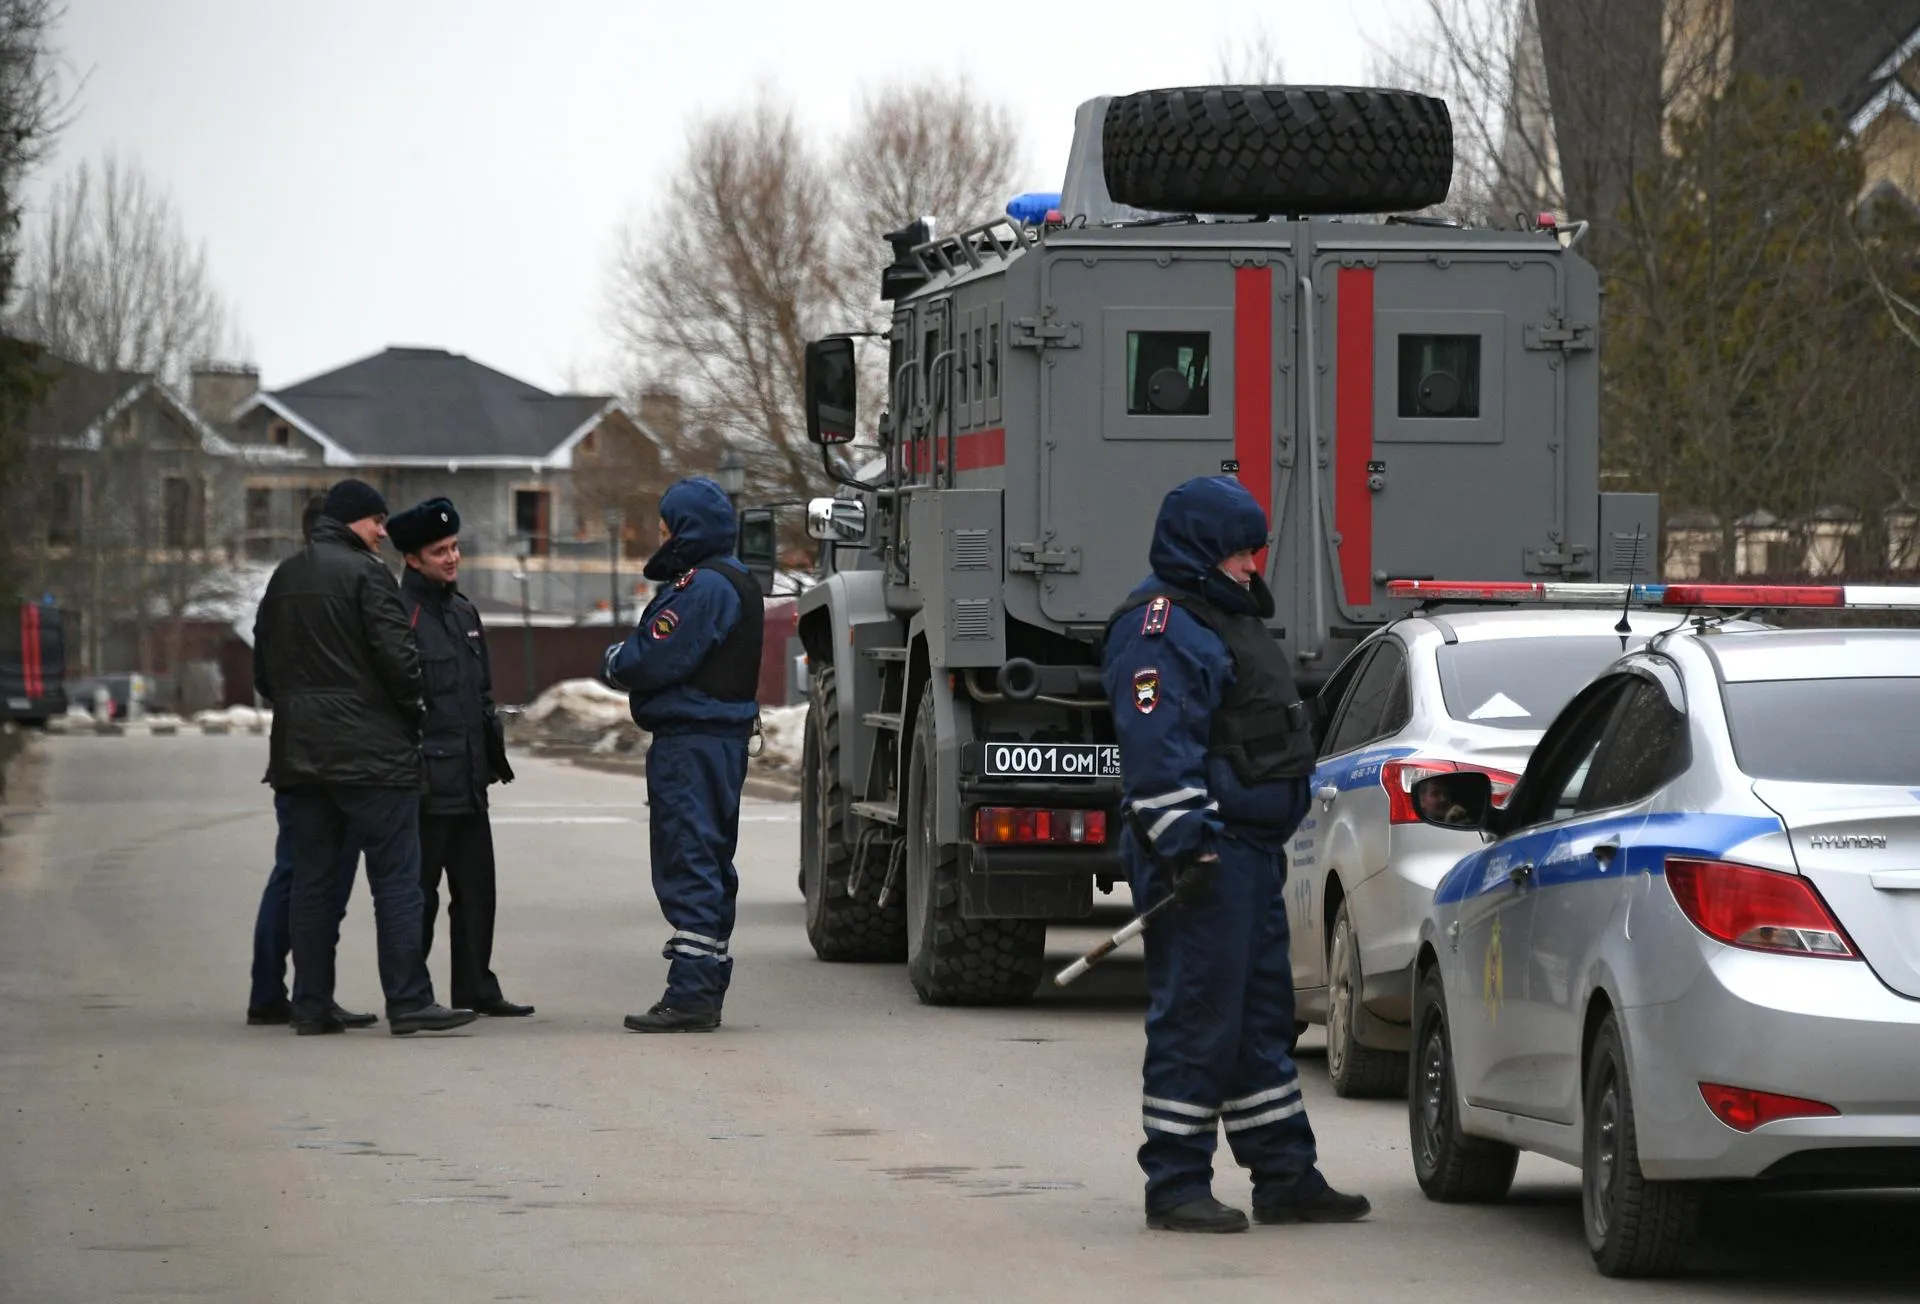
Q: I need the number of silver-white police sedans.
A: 2